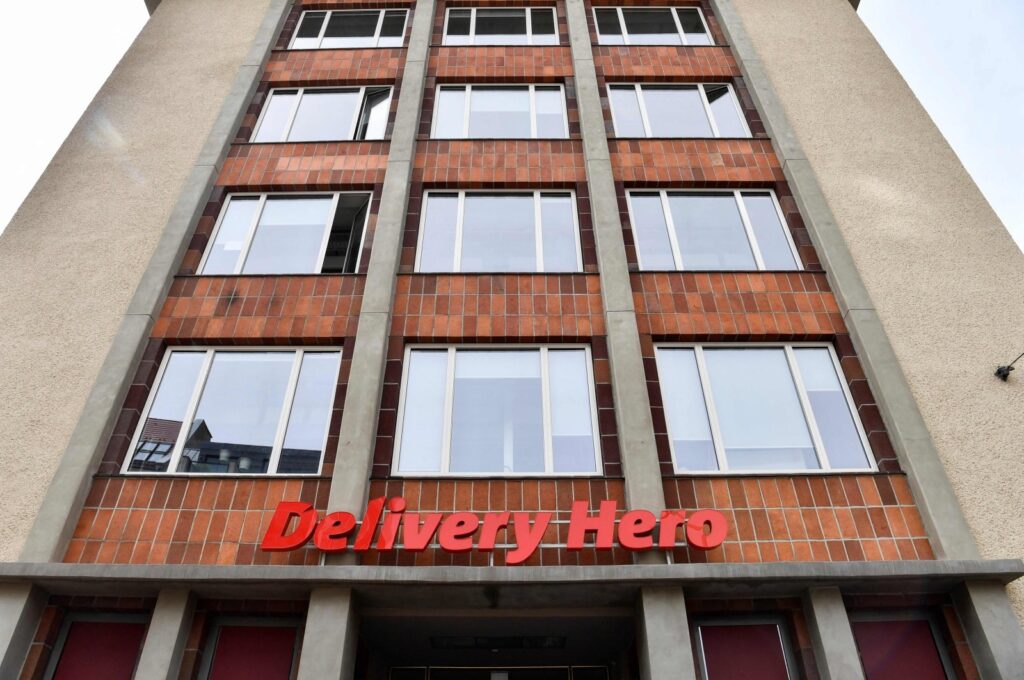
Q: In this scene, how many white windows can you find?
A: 12